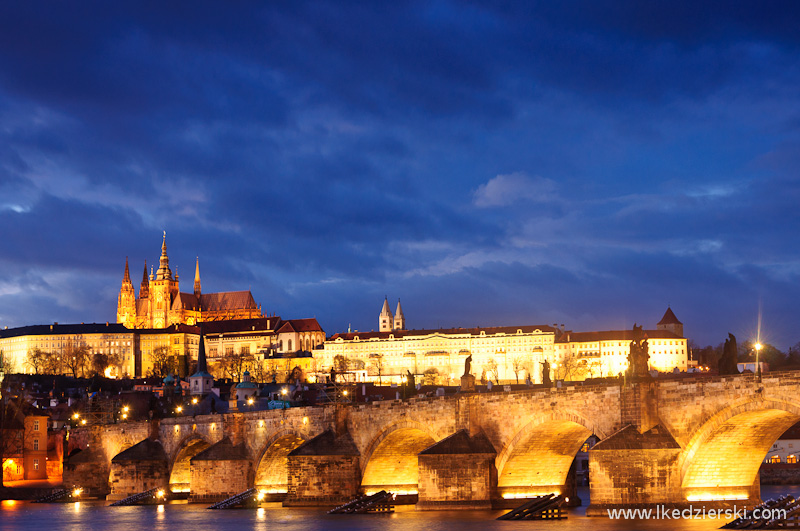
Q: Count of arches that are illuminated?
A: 5